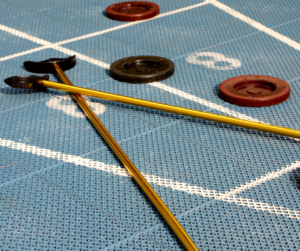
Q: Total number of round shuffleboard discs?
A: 3